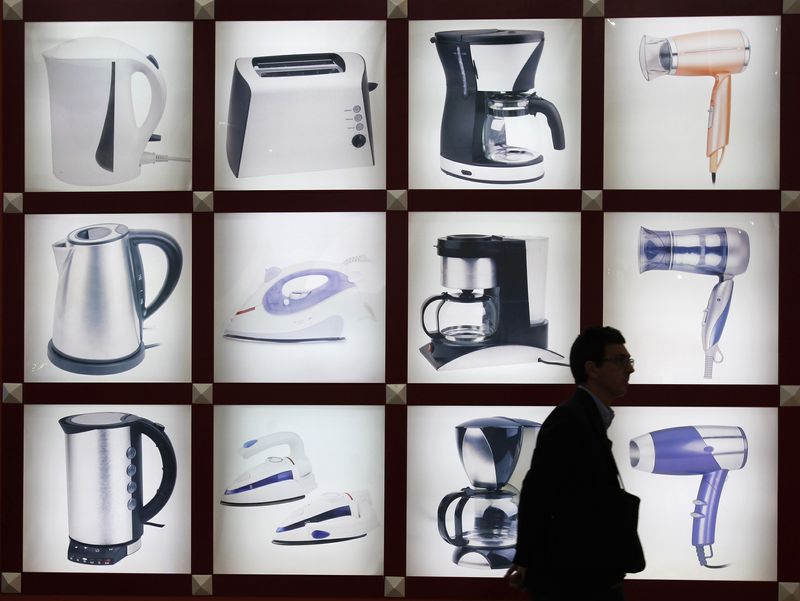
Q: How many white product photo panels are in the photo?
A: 12